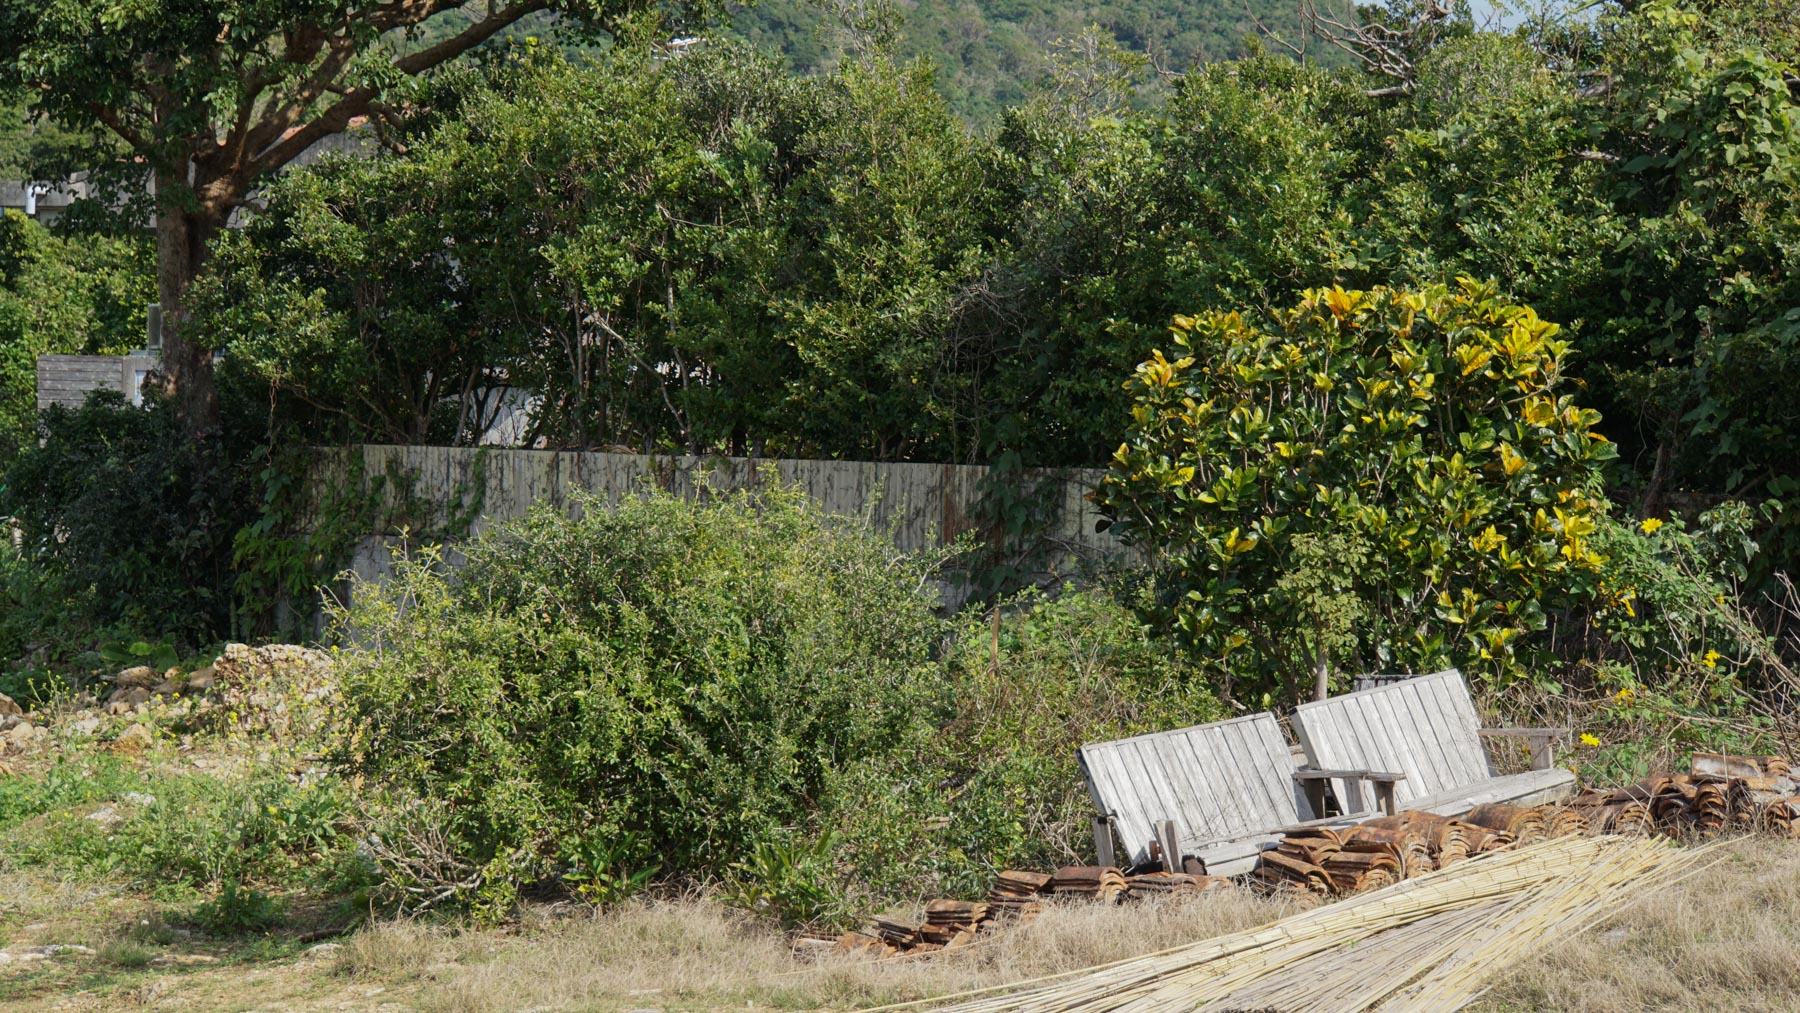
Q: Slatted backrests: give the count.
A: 2